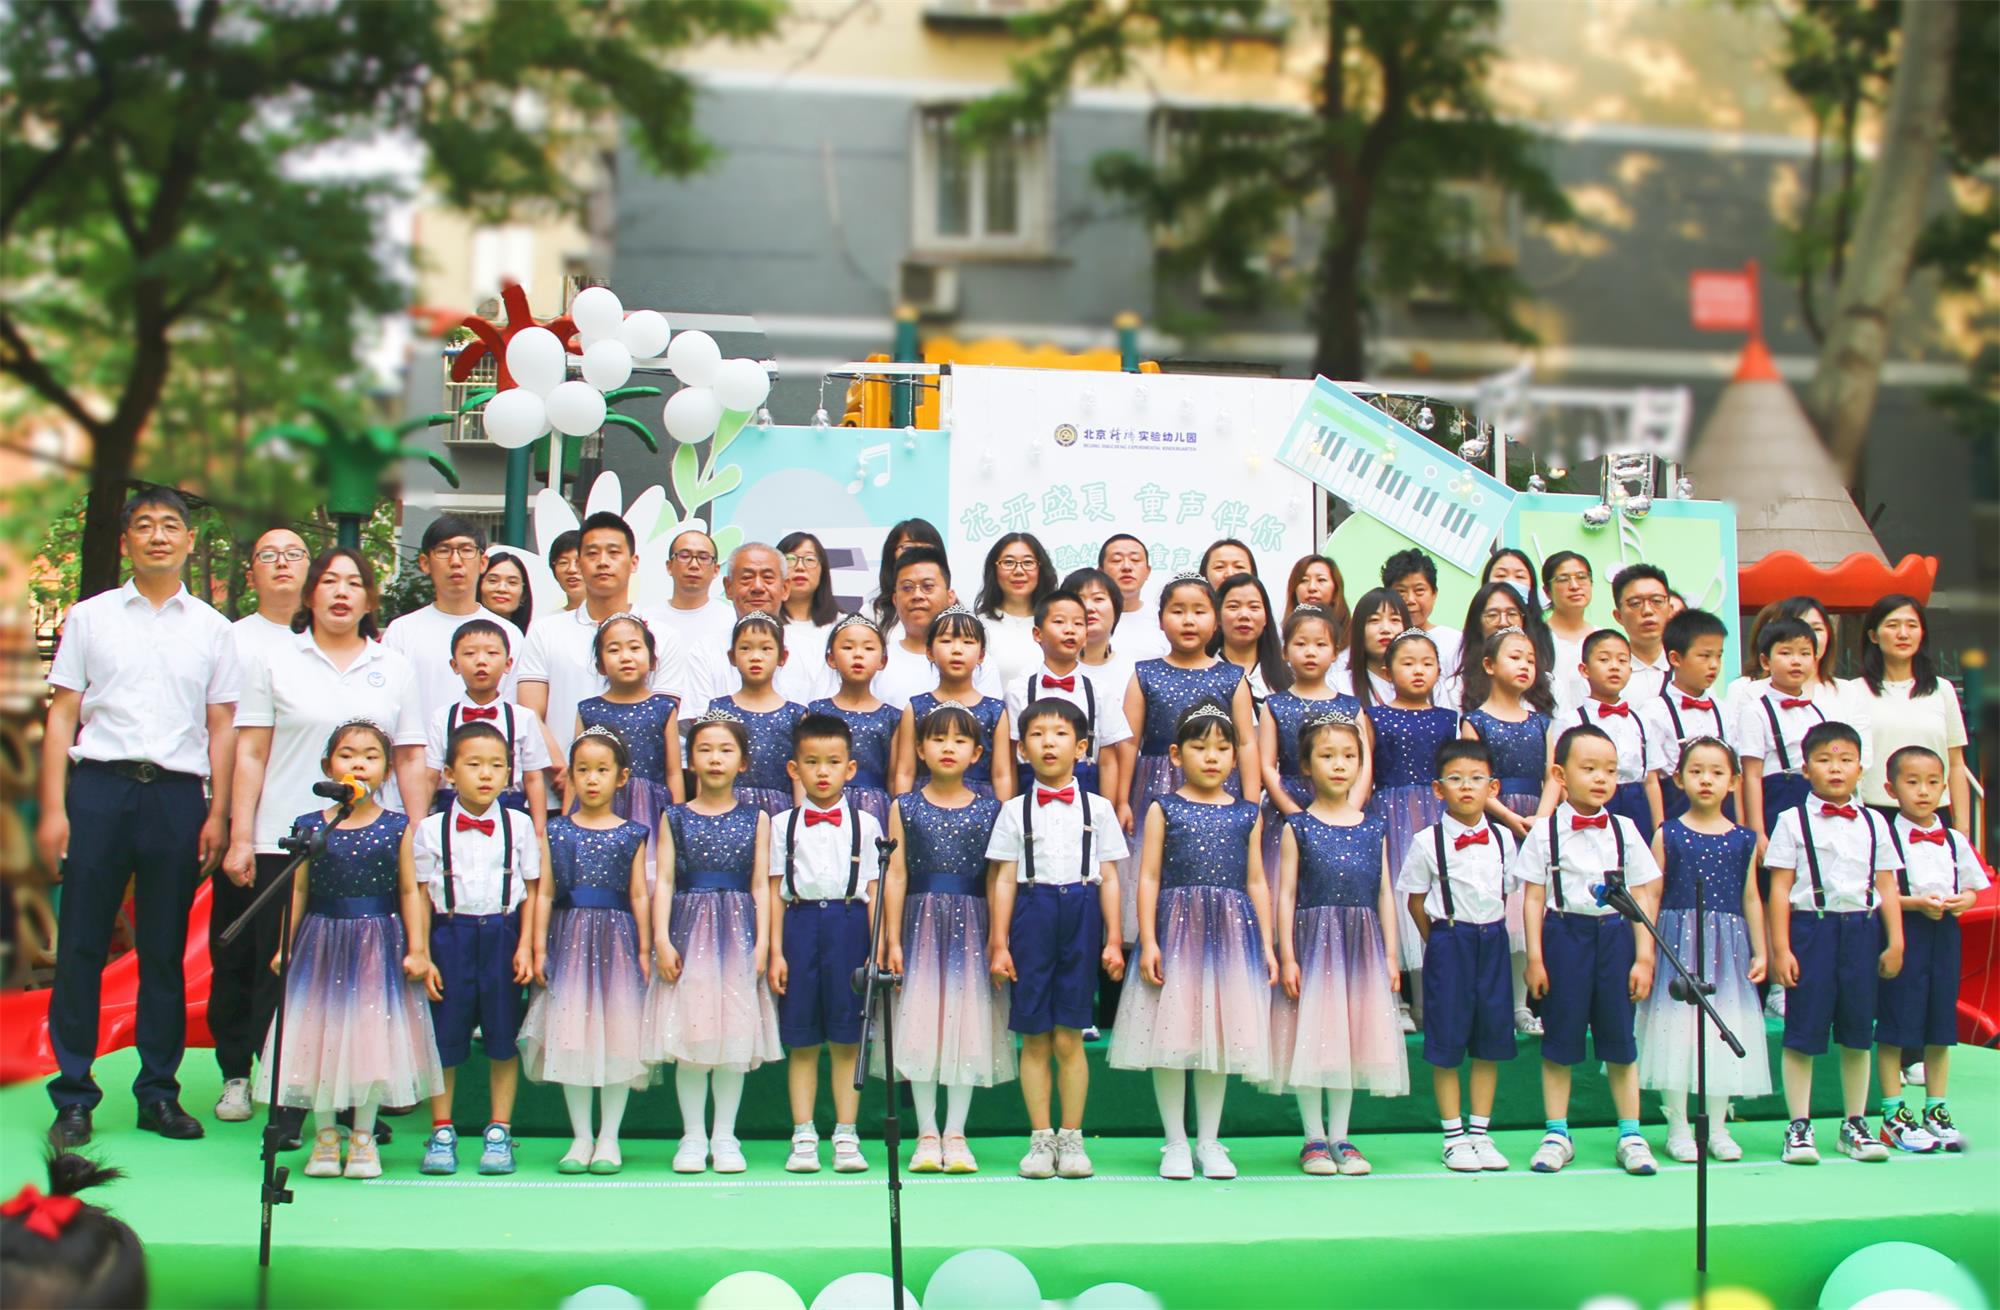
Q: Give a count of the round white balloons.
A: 9